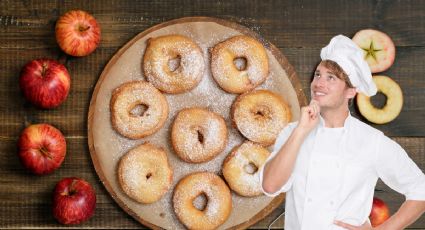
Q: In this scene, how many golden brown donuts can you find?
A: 8